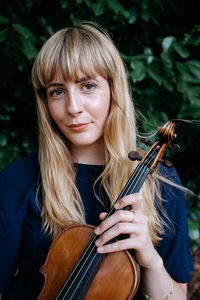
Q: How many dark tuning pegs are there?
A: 4